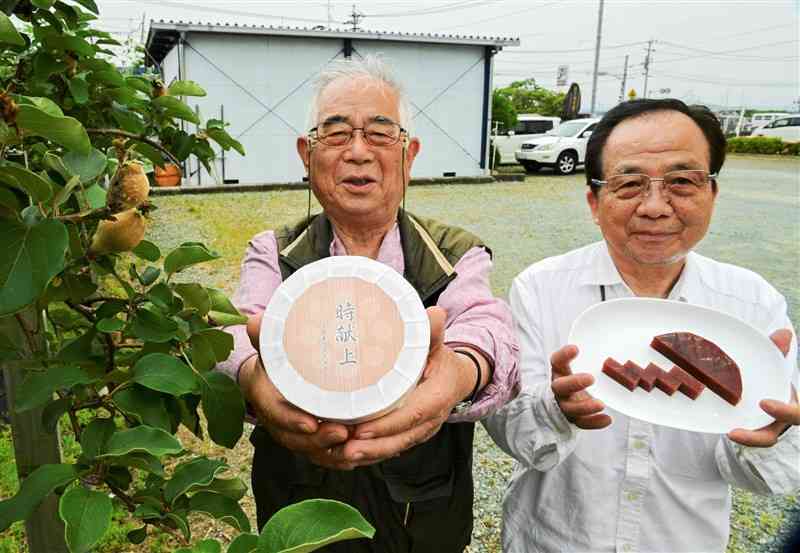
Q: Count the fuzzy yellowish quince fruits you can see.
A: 2